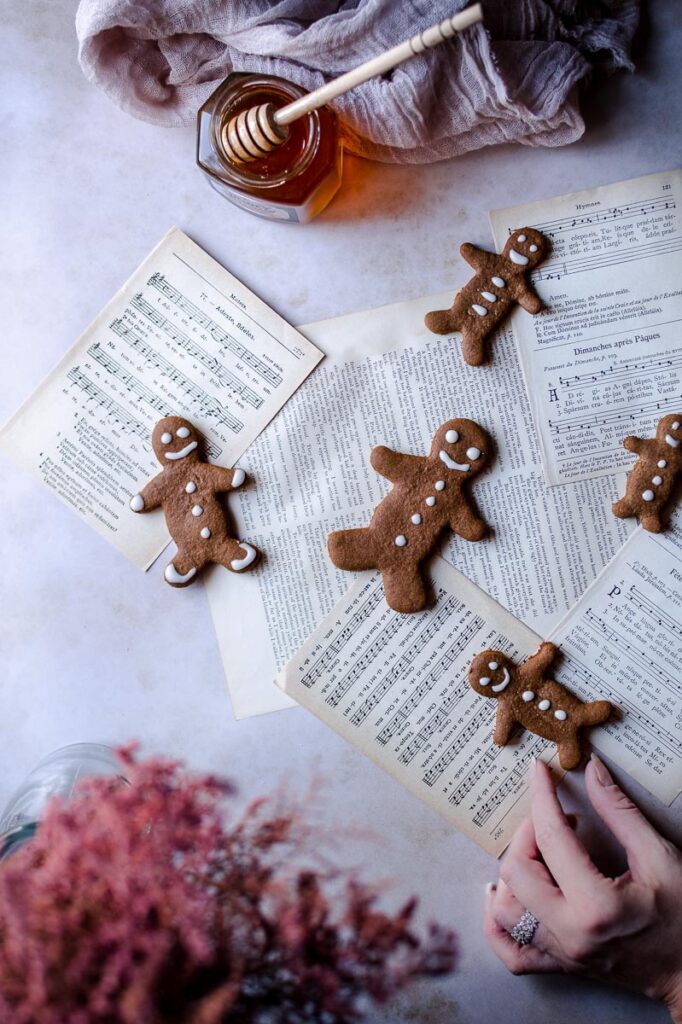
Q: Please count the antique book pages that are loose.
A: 5